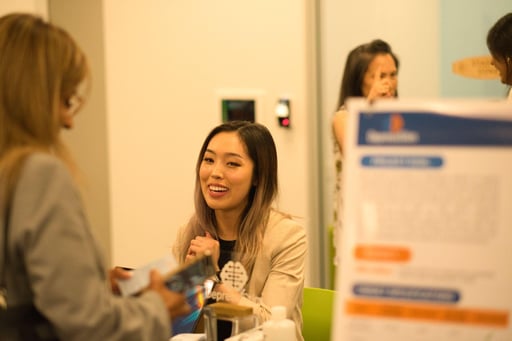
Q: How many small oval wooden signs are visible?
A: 1